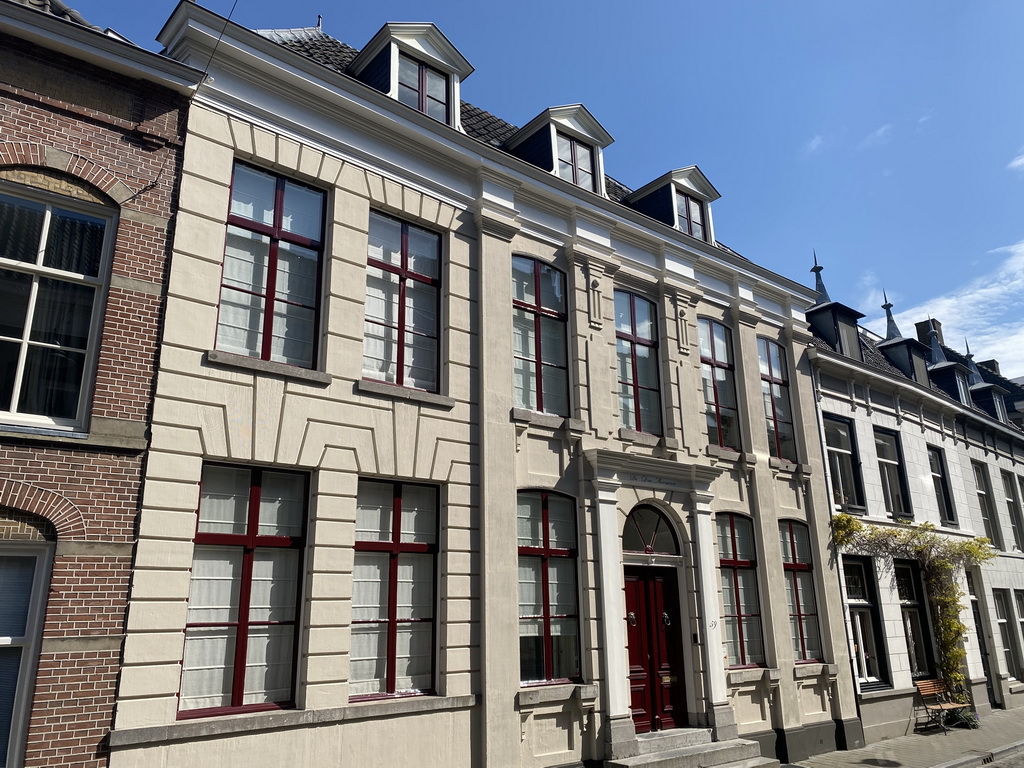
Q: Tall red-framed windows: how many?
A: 11